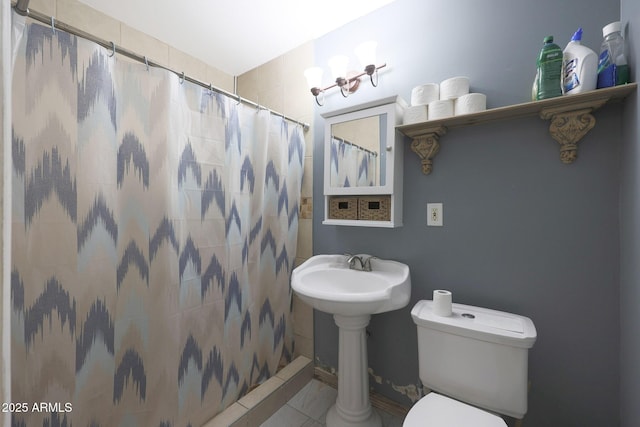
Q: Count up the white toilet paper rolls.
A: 6